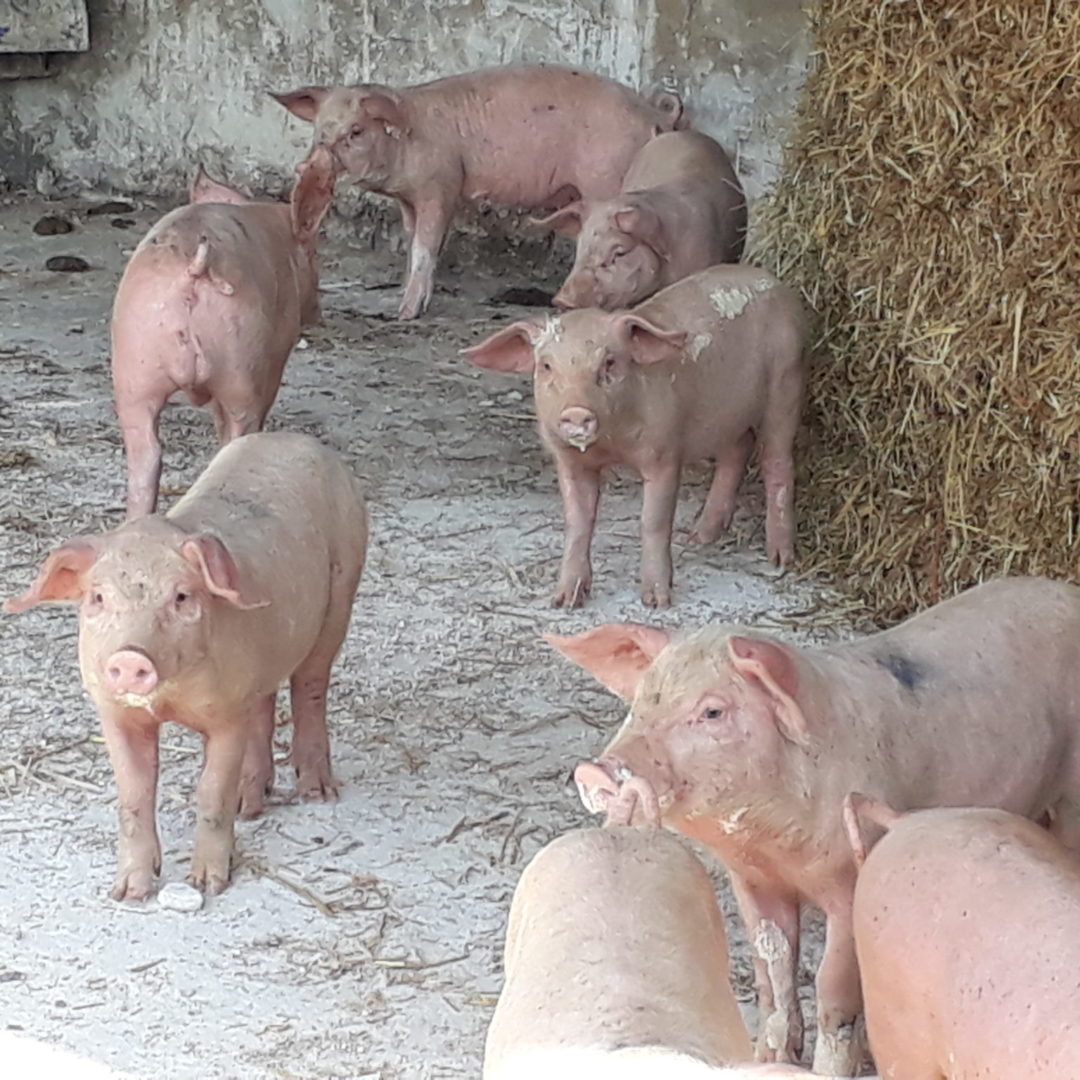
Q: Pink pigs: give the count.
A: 8